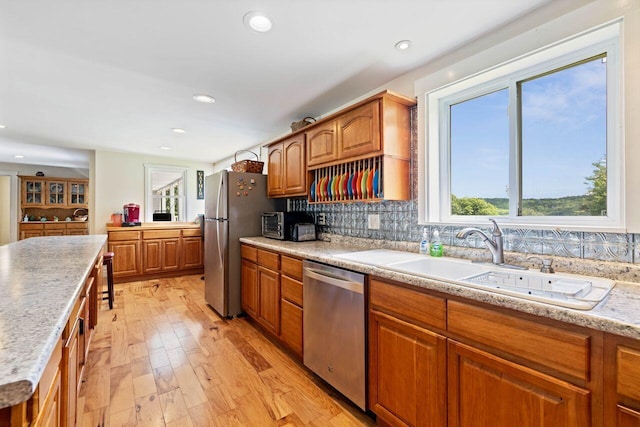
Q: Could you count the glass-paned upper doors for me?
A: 3